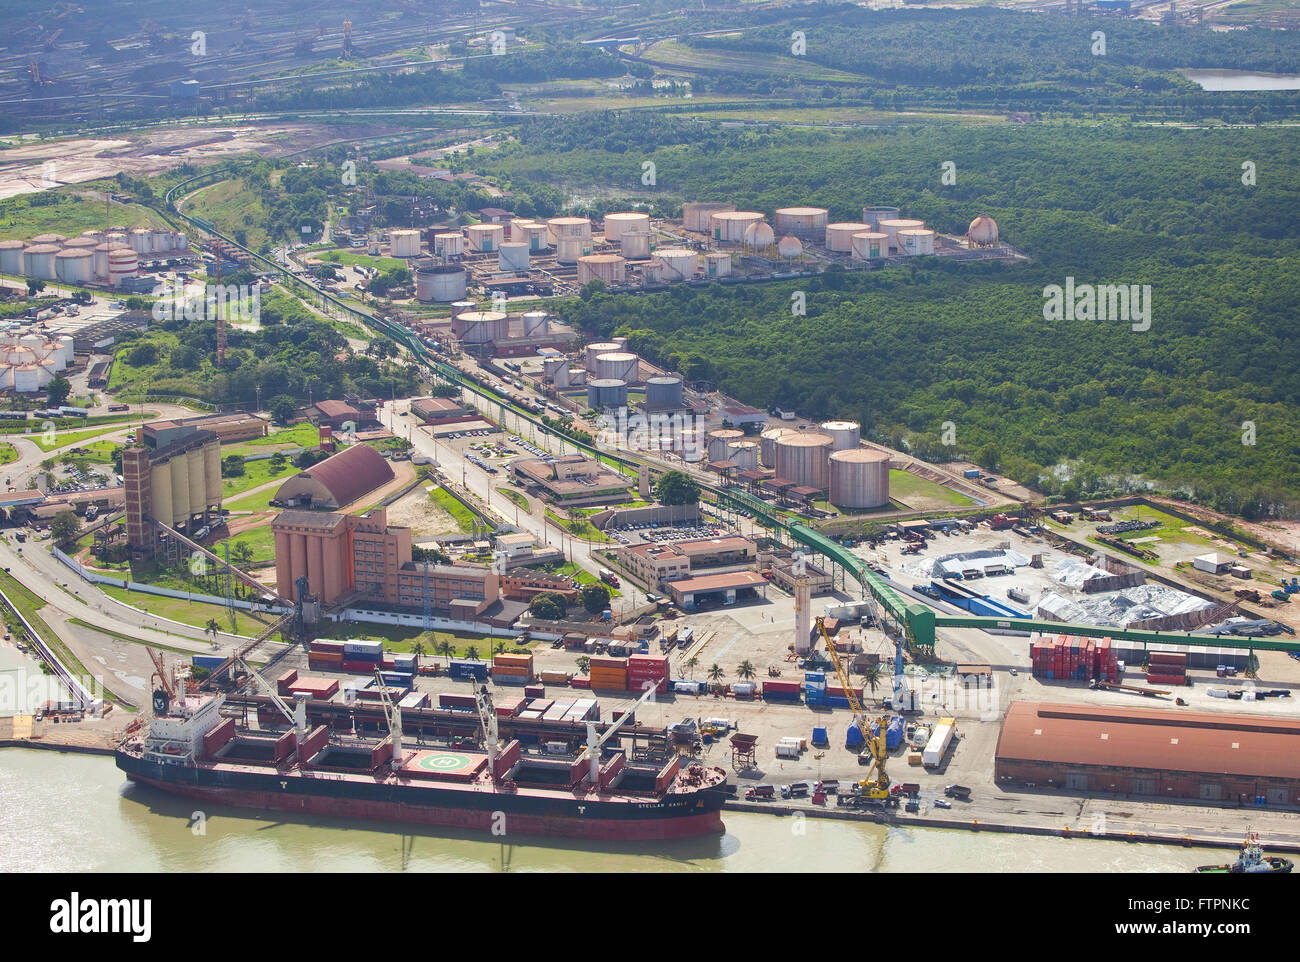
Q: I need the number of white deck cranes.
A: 4